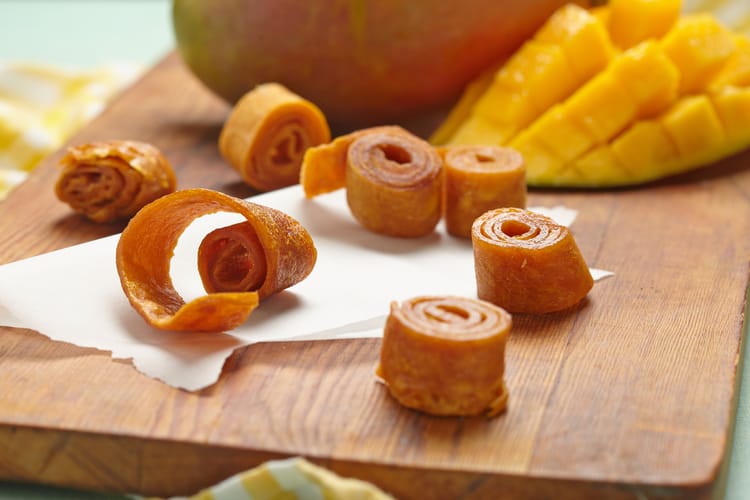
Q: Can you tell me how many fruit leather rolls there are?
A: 7